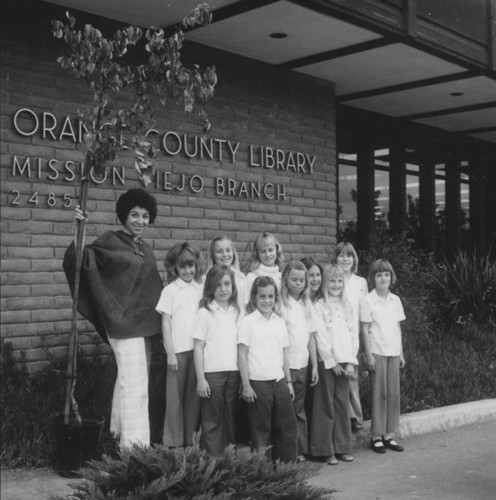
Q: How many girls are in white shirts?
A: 10